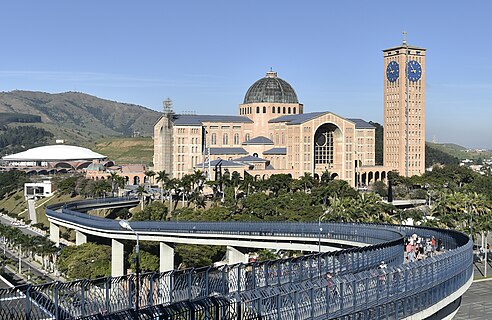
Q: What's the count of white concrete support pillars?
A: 5